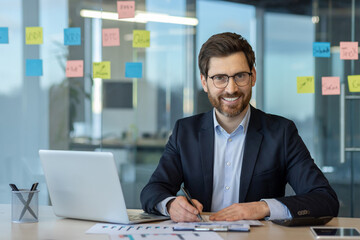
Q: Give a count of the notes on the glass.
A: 15